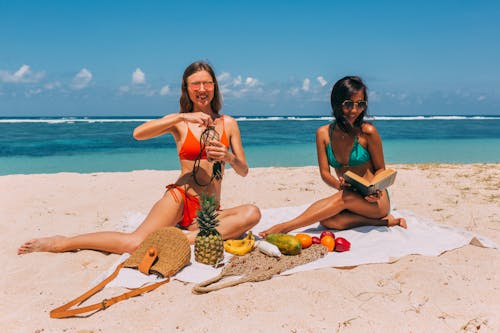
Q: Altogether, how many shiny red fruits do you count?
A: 3